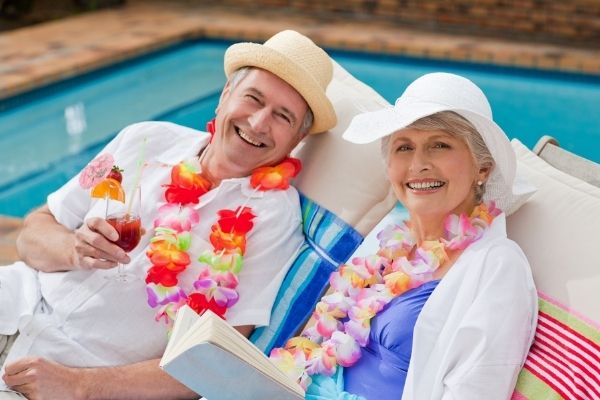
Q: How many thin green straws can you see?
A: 1